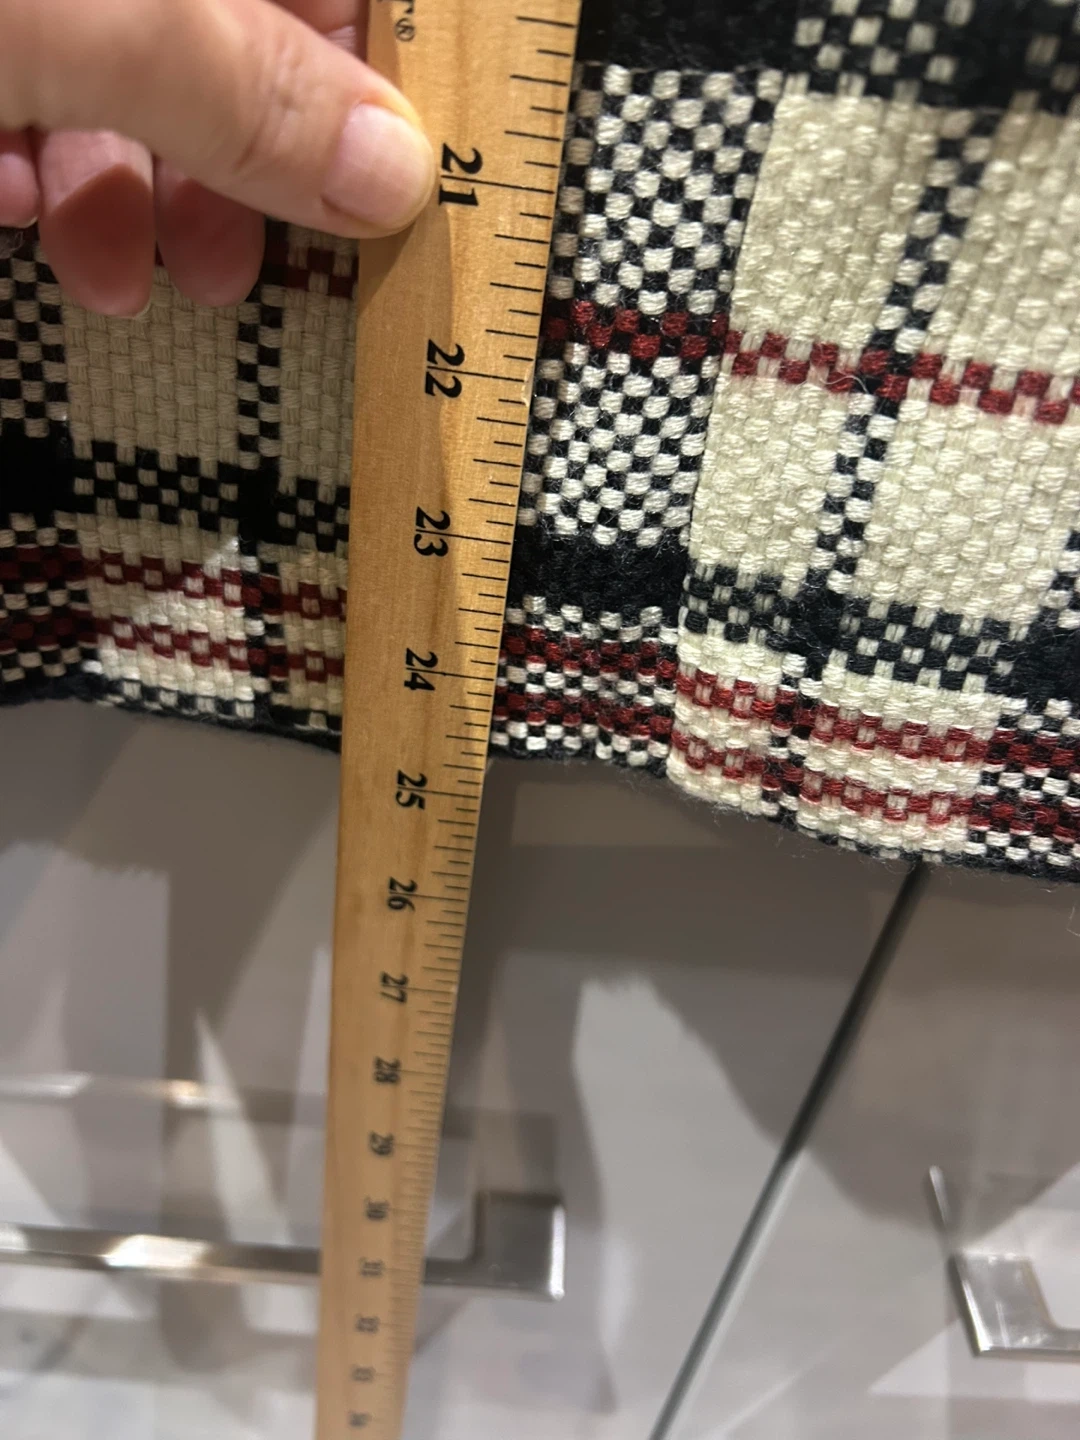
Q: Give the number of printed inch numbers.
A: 14